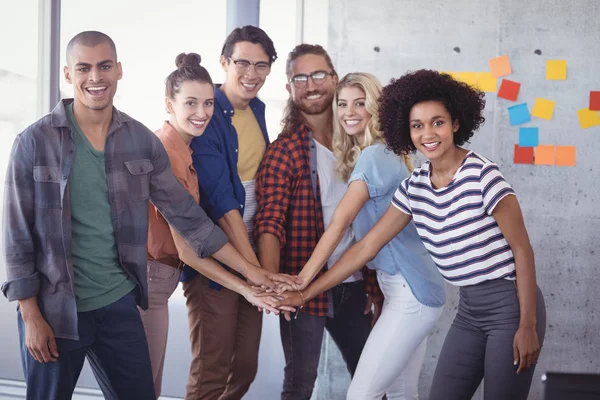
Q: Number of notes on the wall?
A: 14